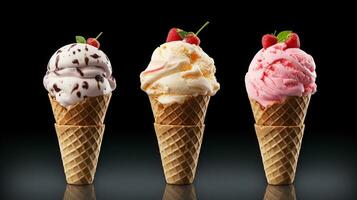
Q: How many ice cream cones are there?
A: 3